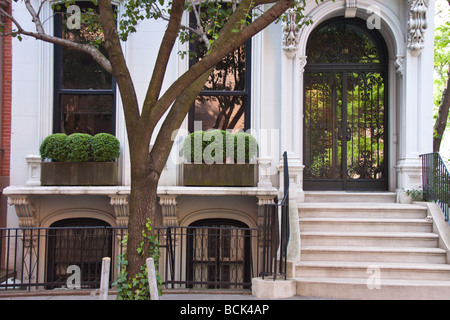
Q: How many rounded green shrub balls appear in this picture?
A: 6